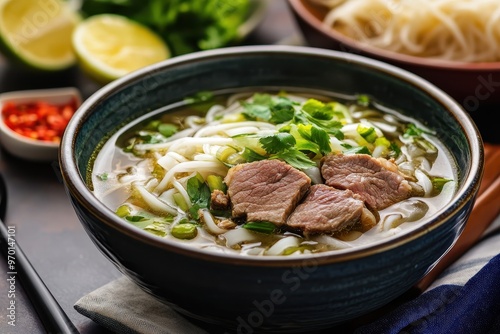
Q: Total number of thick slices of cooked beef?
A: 3